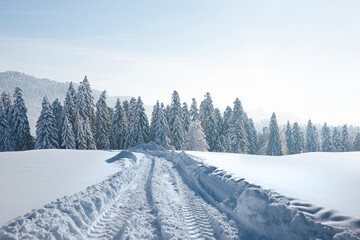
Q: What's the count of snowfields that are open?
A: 2